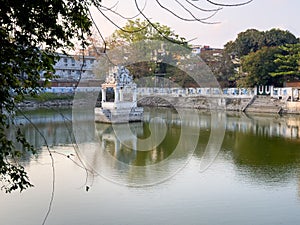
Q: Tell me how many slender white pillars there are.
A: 4